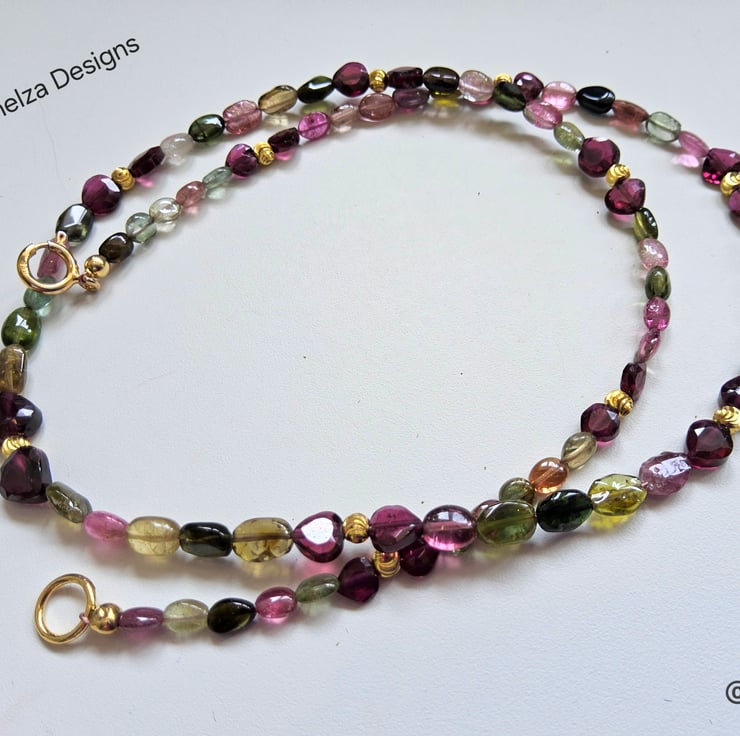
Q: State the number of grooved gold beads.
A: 11